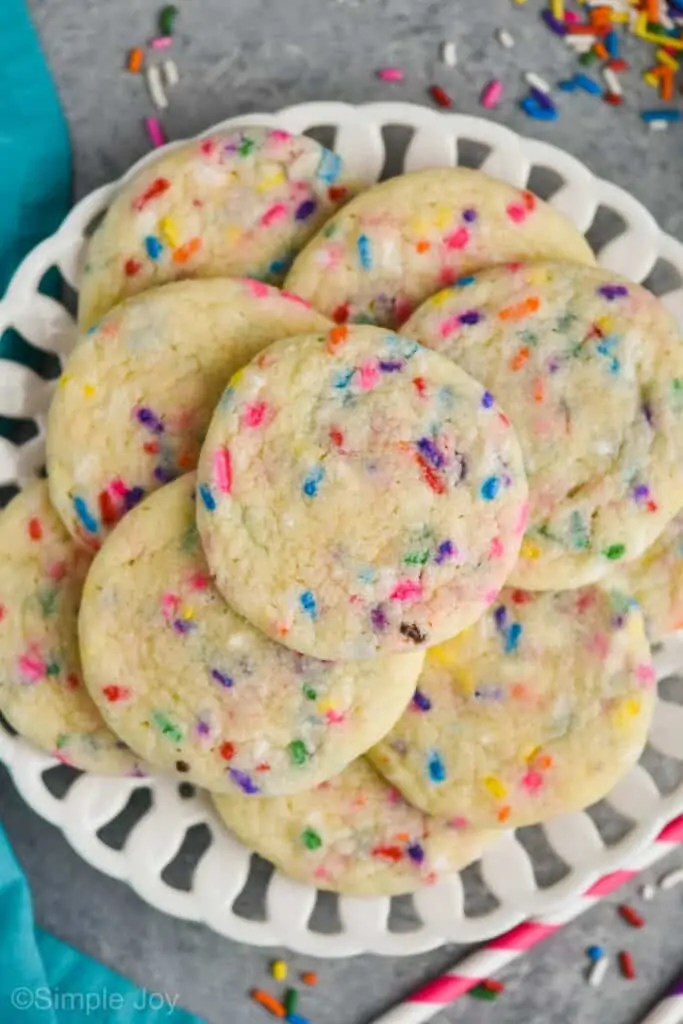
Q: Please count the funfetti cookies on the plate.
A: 10